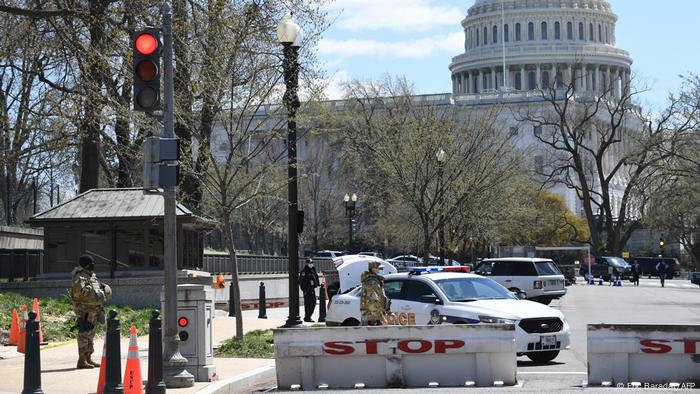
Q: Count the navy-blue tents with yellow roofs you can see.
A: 0